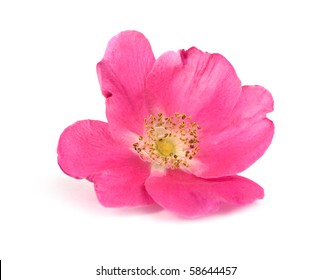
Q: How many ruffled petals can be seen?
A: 5